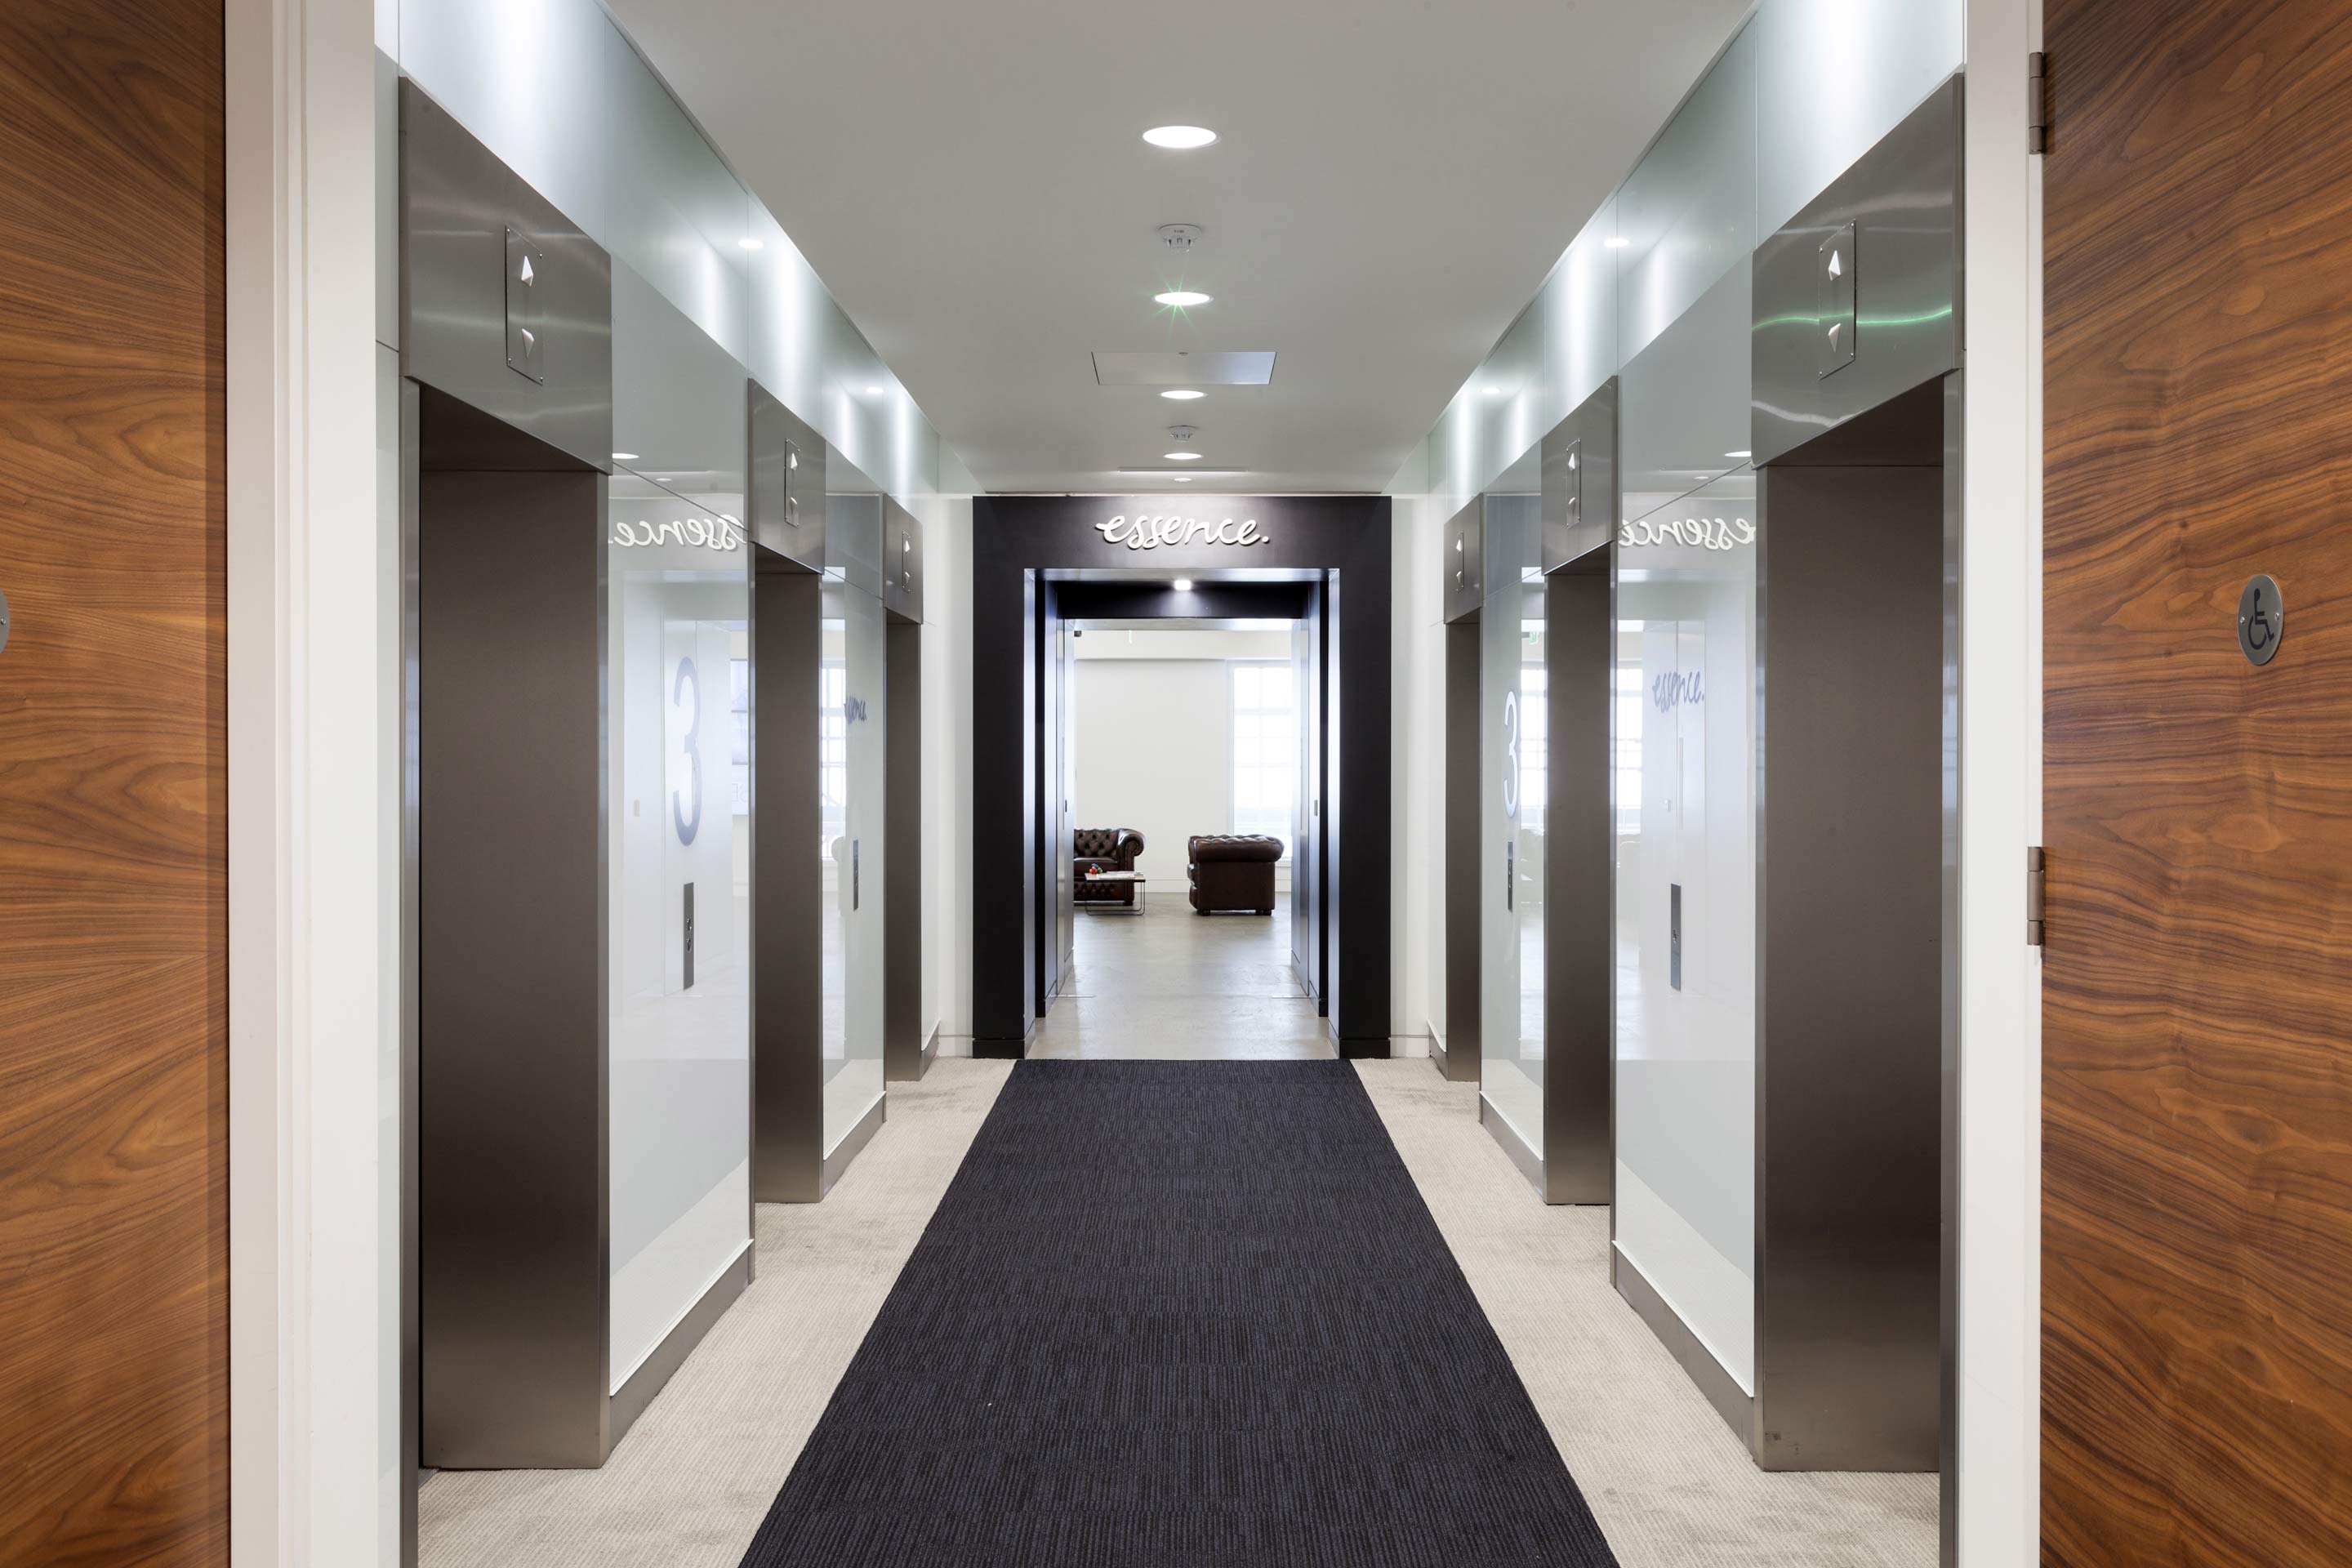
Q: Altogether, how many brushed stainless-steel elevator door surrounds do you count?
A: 6